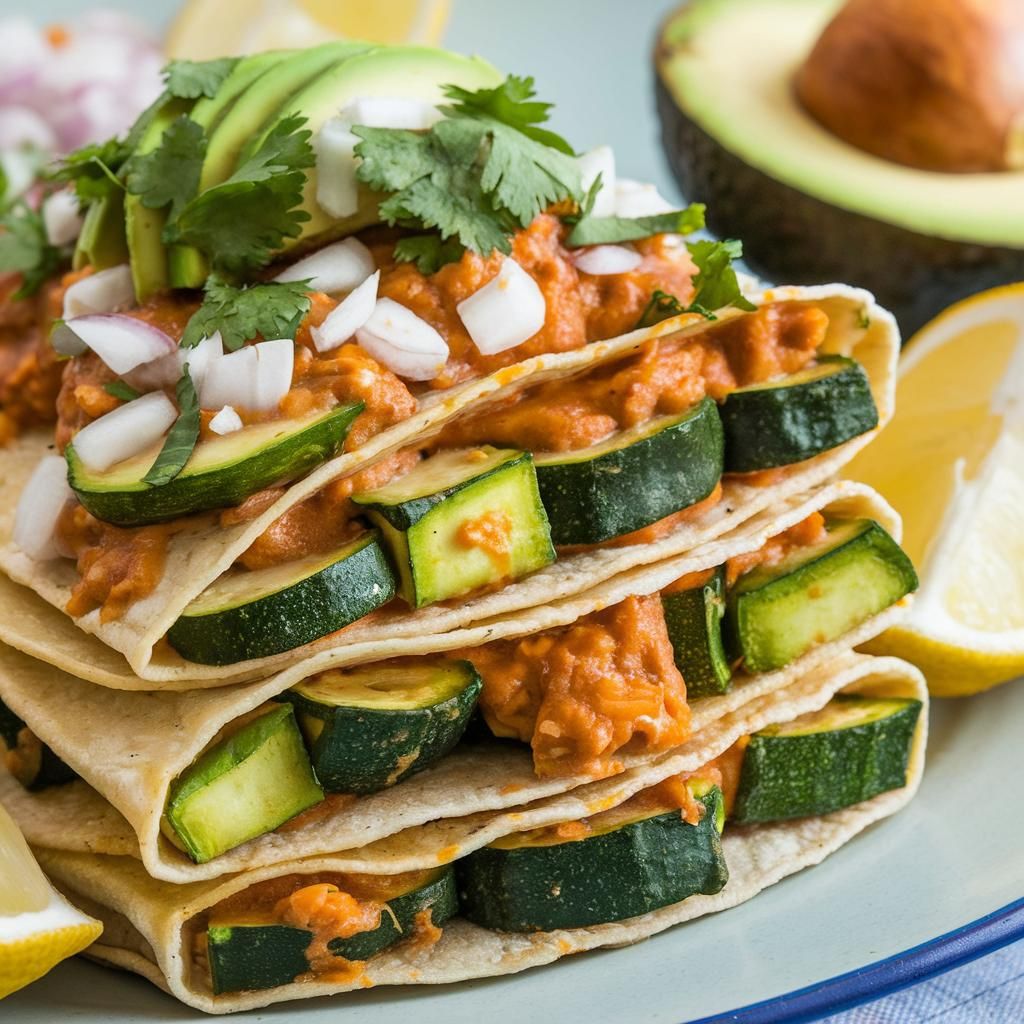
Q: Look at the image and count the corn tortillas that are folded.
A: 3